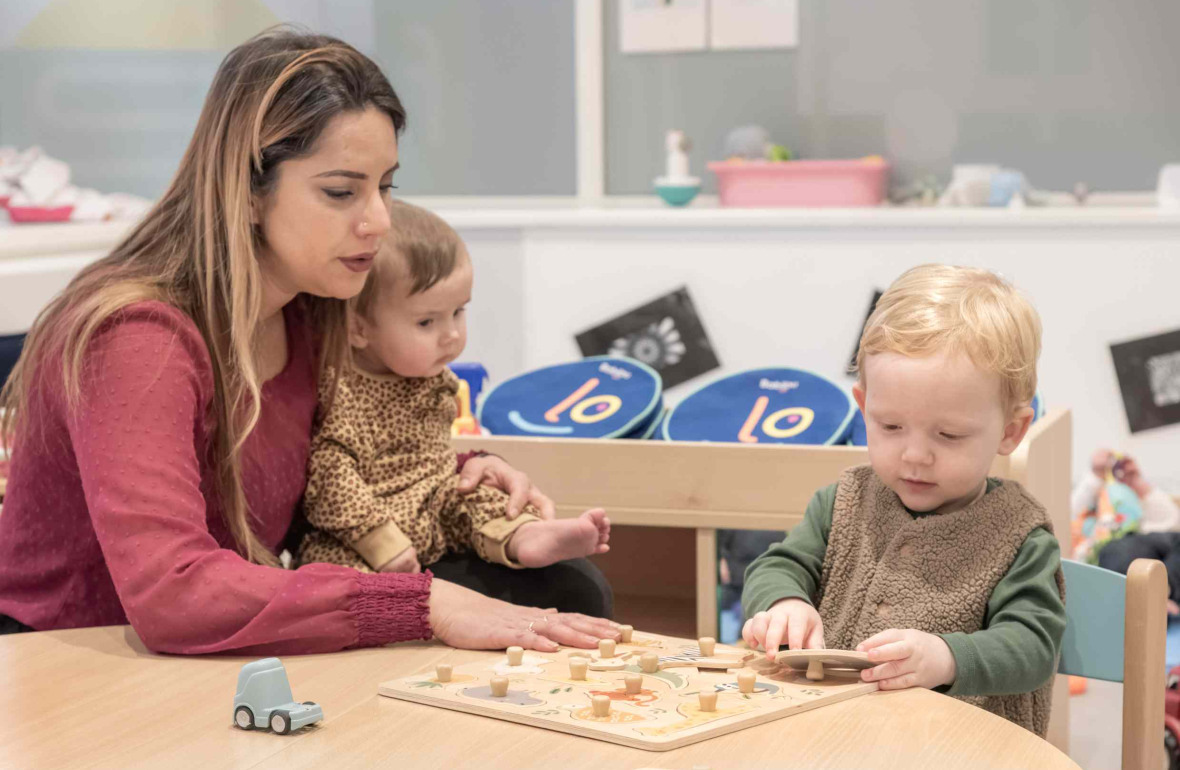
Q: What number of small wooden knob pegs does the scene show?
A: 13